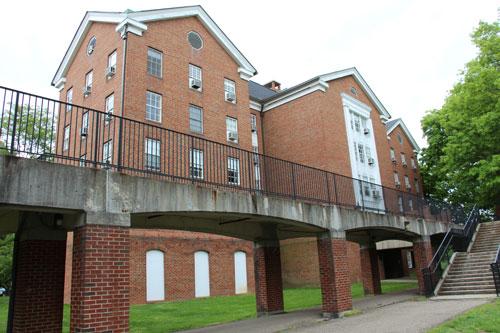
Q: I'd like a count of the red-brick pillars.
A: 6